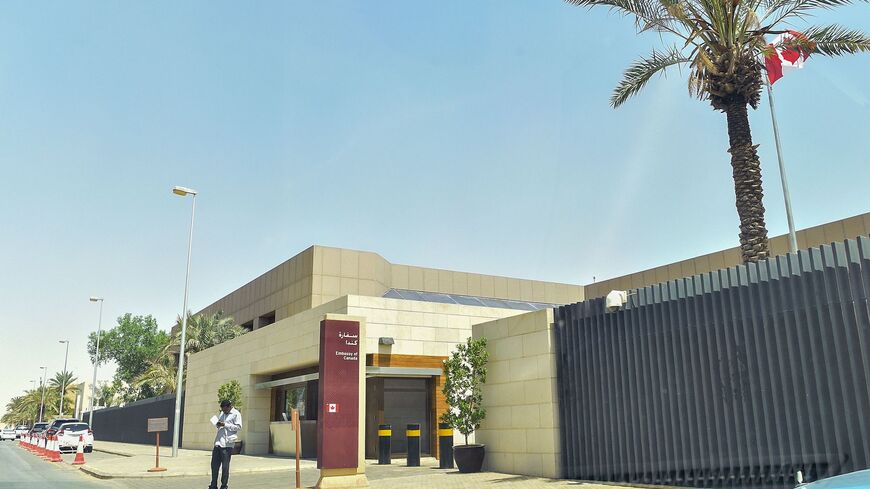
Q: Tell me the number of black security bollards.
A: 3